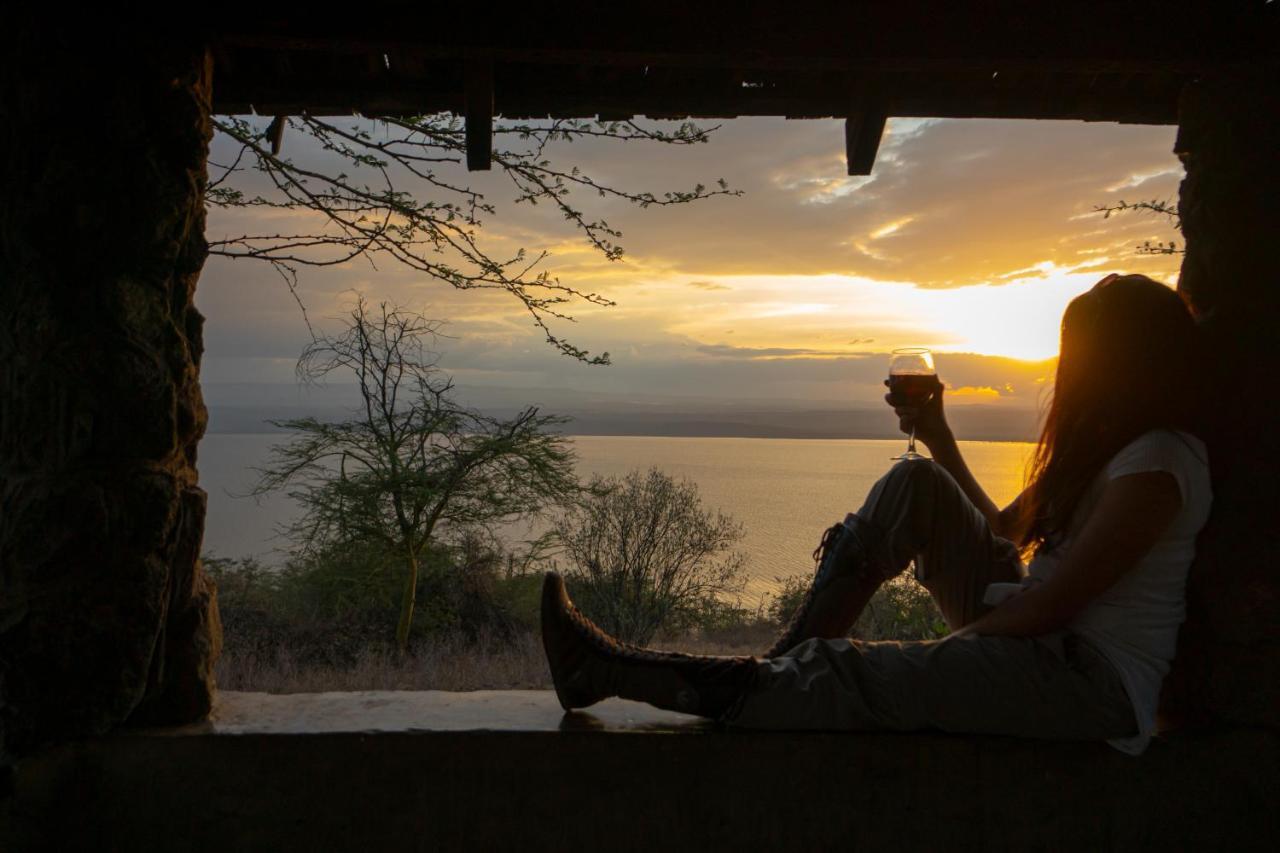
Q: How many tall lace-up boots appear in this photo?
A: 2